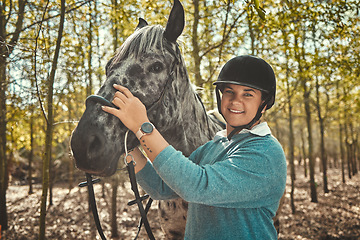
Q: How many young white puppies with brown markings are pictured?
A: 0